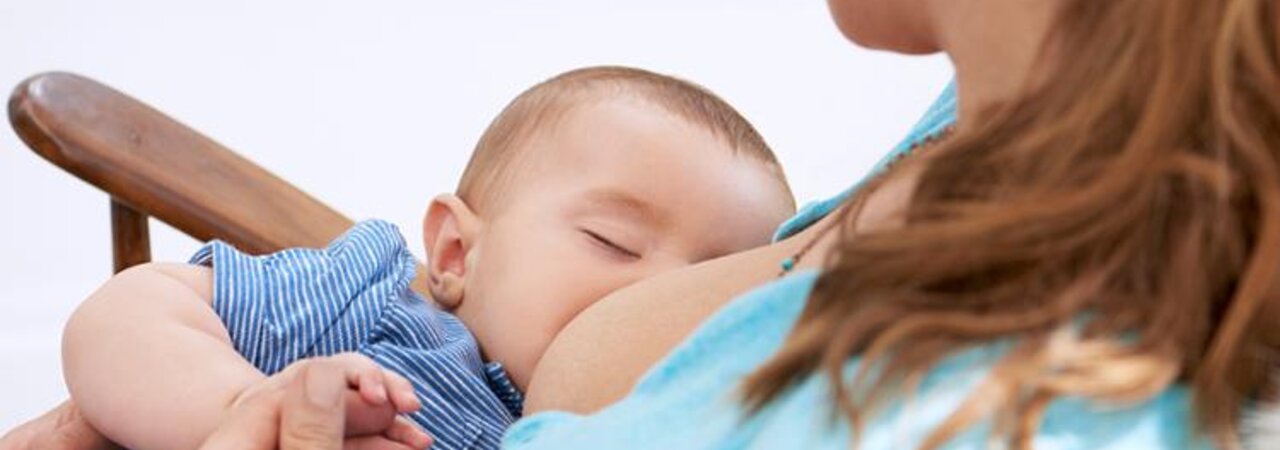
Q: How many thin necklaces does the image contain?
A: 1